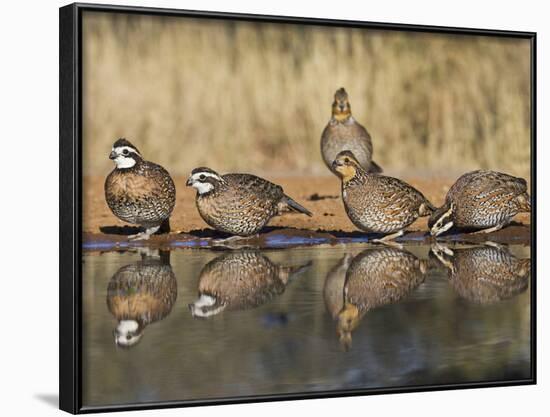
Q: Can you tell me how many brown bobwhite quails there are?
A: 5